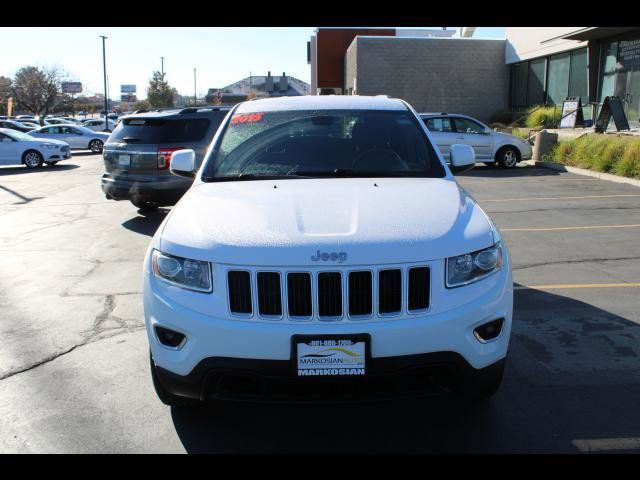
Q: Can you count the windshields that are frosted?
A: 1